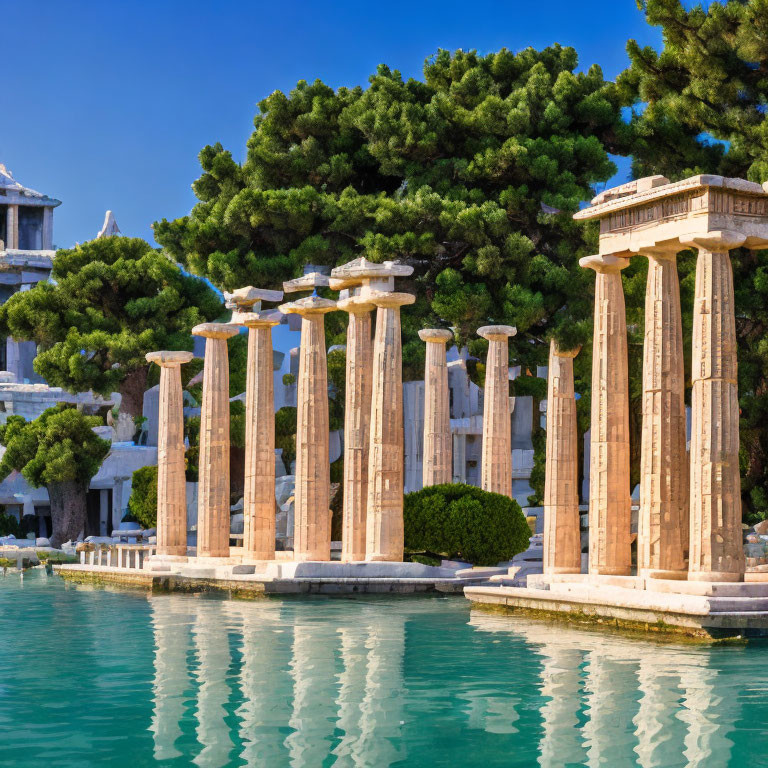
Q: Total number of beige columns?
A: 12